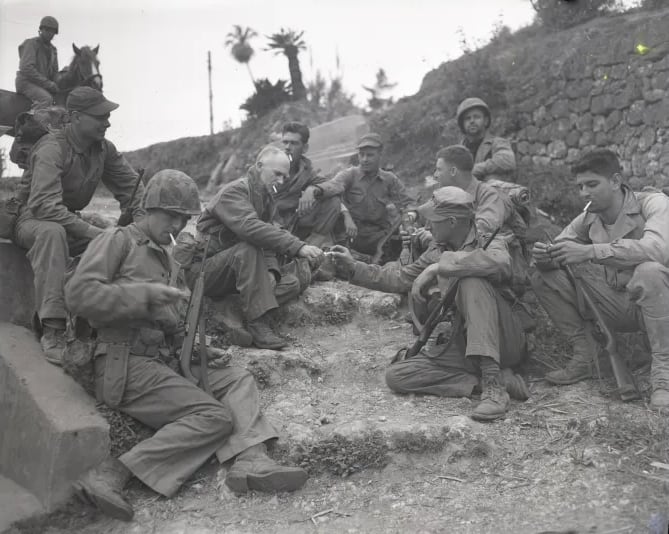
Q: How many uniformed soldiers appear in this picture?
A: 10